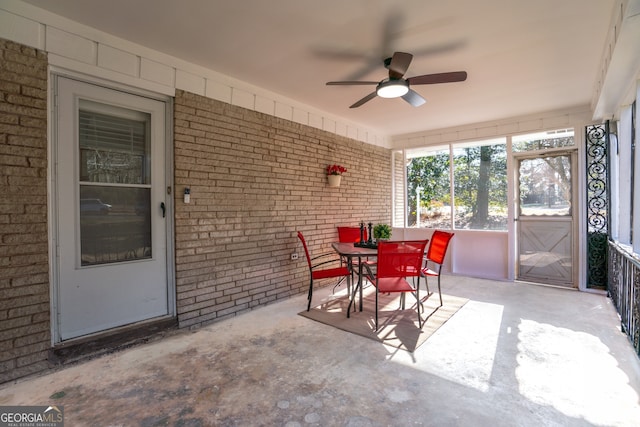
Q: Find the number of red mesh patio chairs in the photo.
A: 4